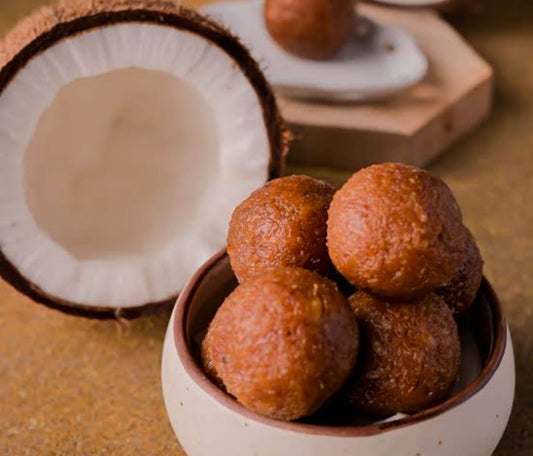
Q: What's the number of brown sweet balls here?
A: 6